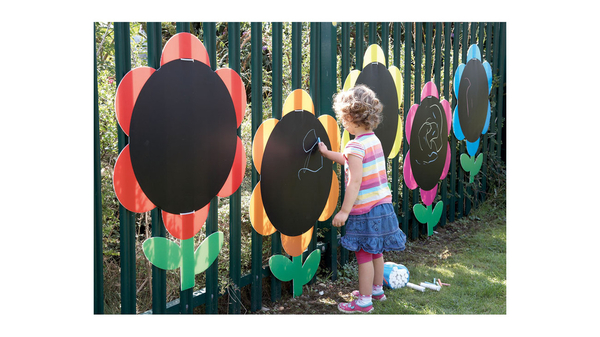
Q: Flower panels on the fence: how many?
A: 5